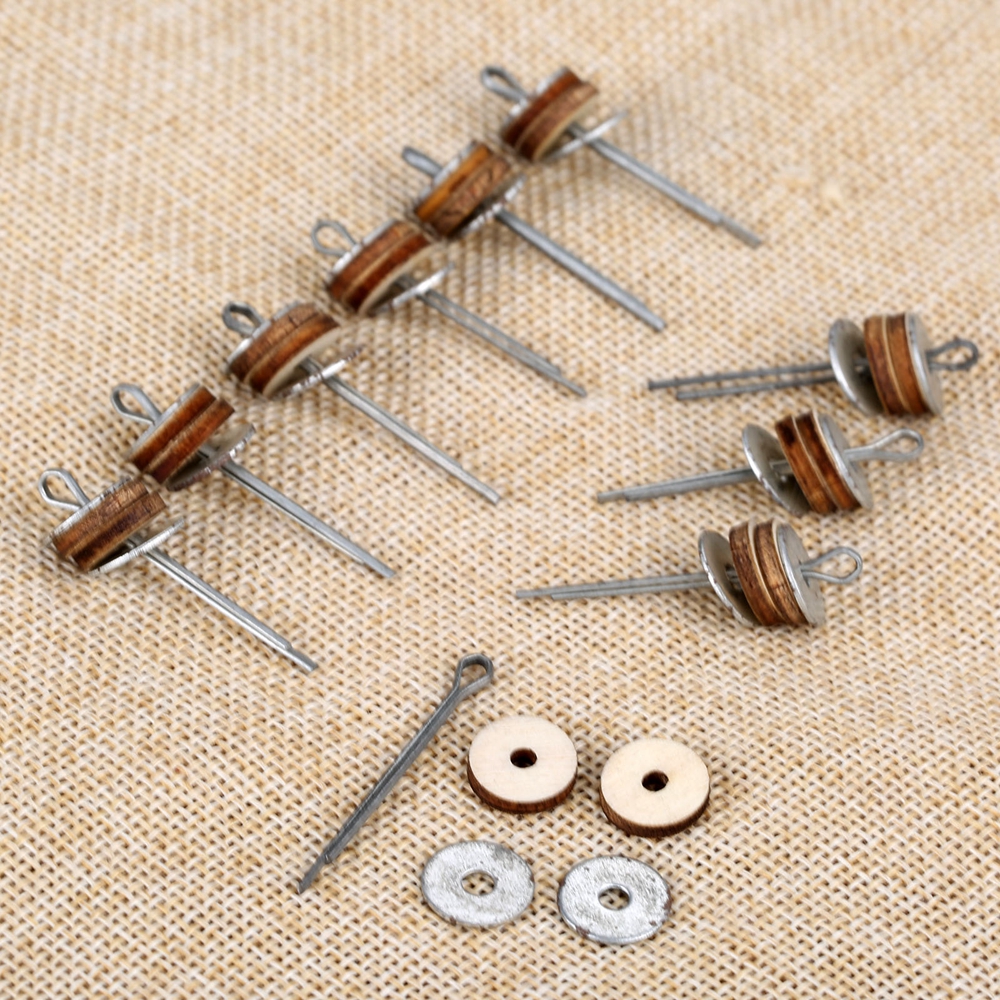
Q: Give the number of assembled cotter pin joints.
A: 9